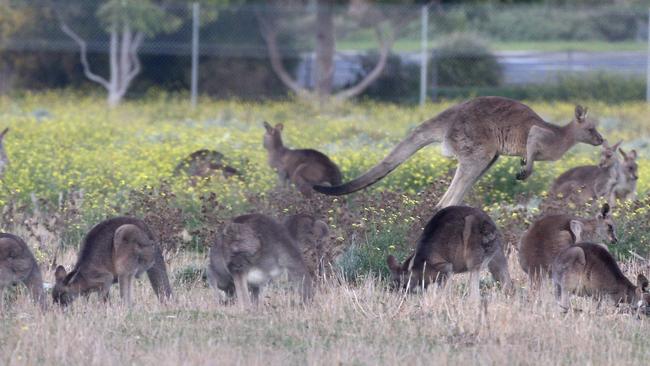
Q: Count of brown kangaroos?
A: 13